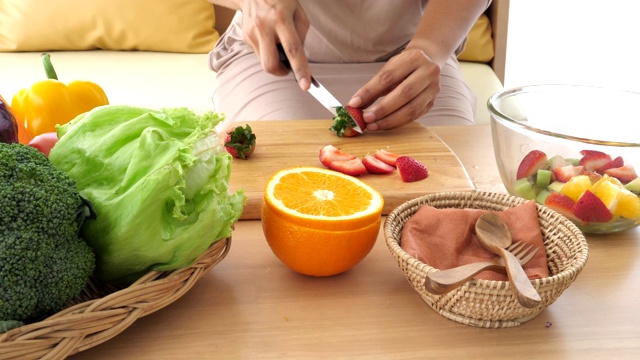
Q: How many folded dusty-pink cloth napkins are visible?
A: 1